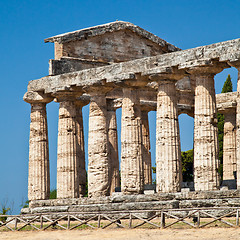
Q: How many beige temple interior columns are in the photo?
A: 4